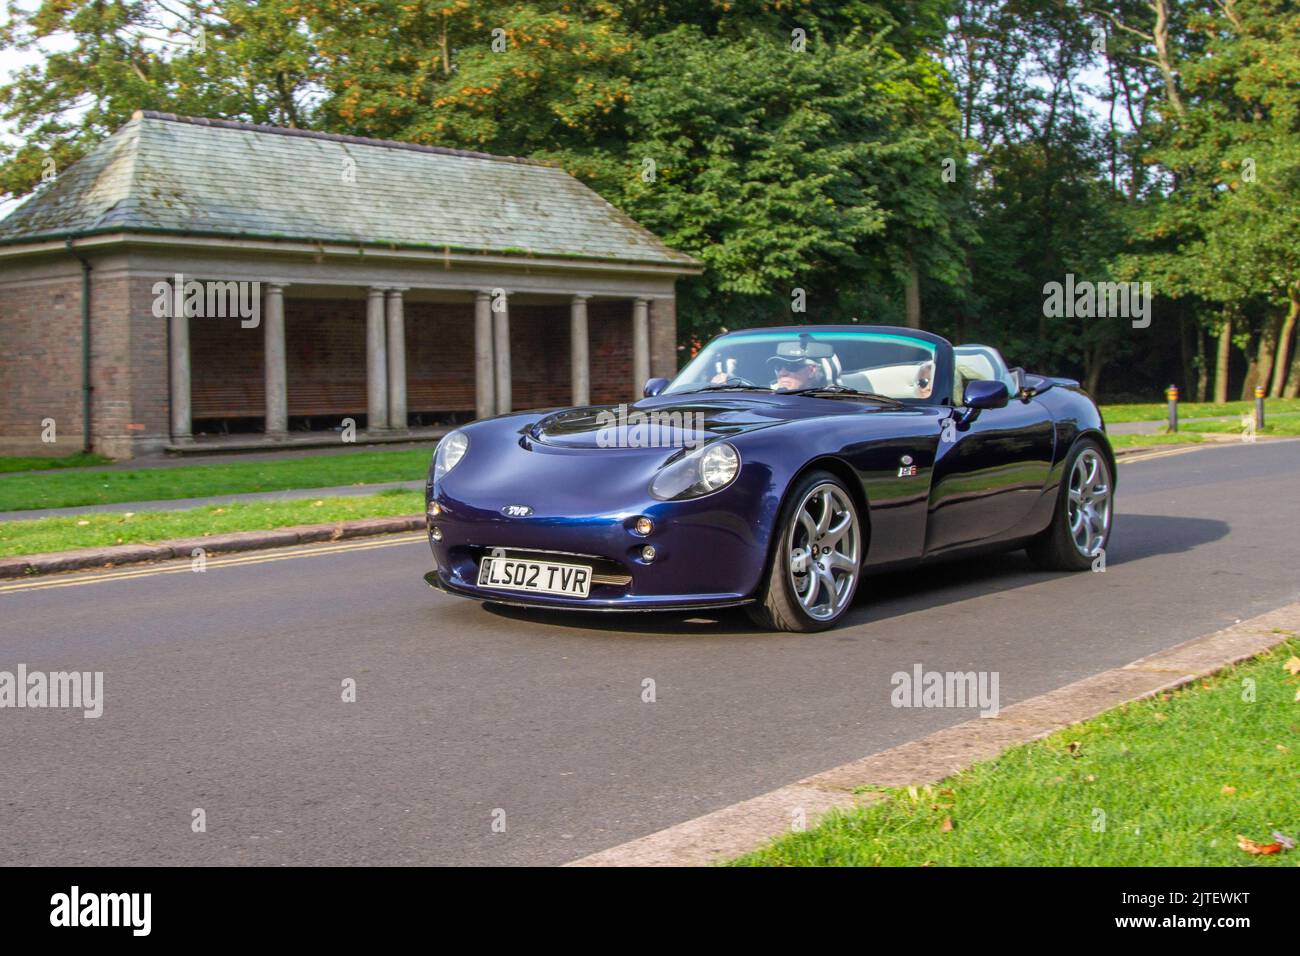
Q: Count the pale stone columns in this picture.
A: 8